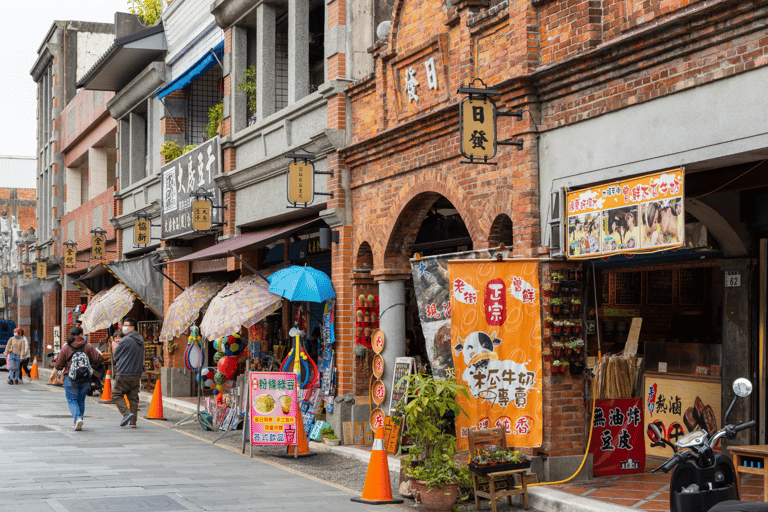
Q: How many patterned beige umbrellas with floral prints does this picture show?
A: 3